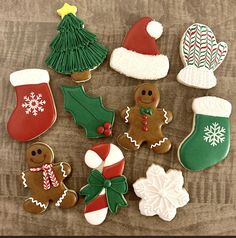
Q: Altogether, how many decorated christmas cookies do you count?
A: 10